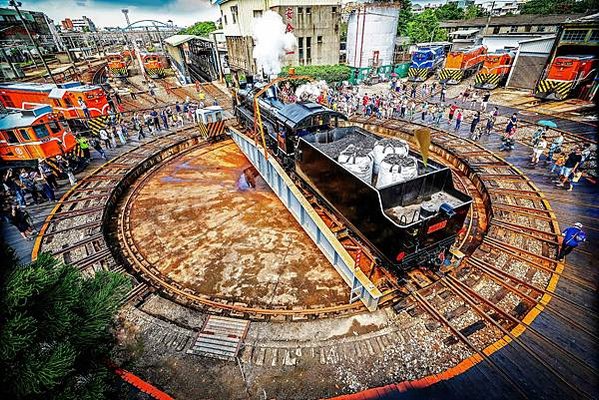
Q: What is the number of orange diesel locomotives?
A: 7